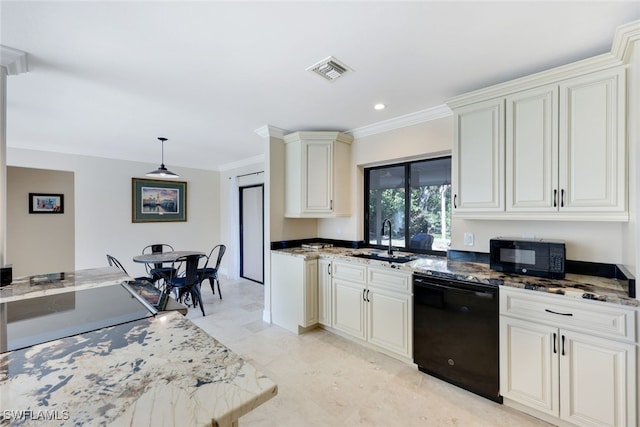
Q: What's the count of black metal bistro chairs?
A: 4